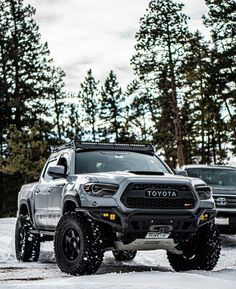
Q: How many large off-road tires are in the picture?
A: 4